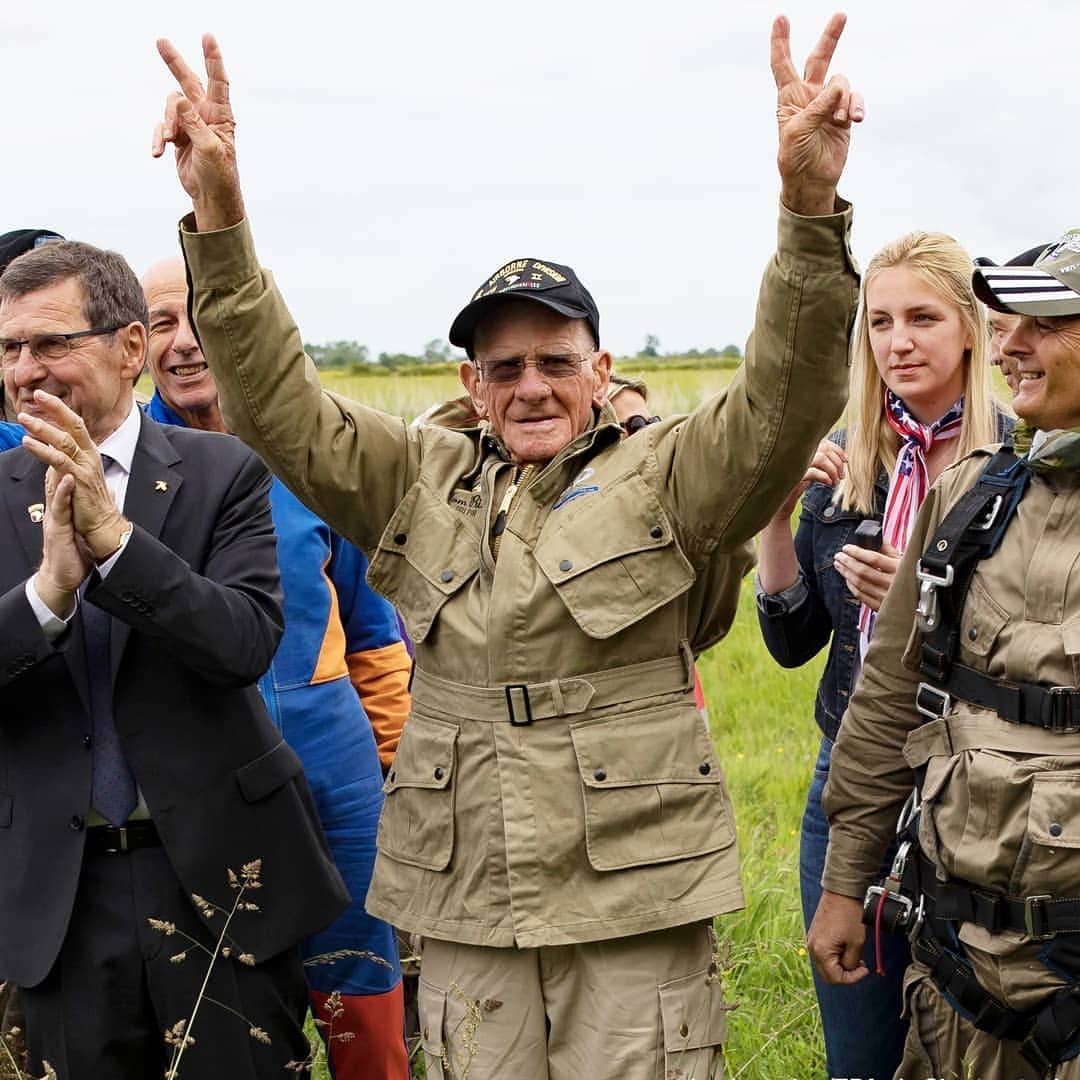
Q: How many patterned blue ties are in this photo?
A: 1